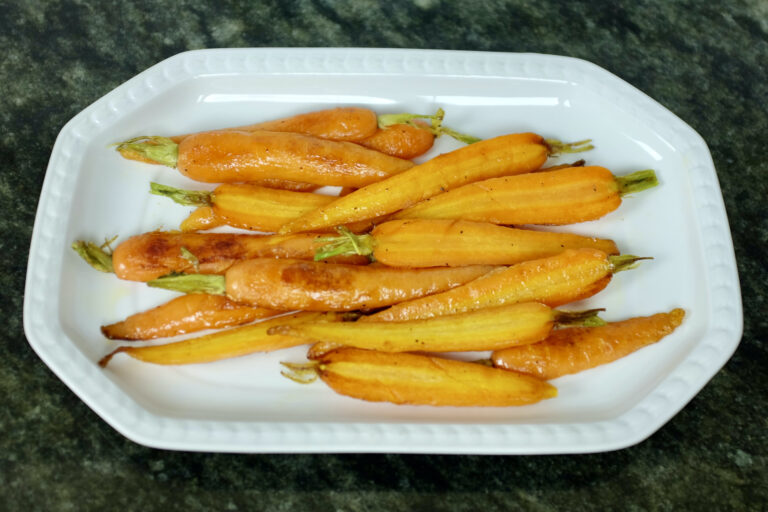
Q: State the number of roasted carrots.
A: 15